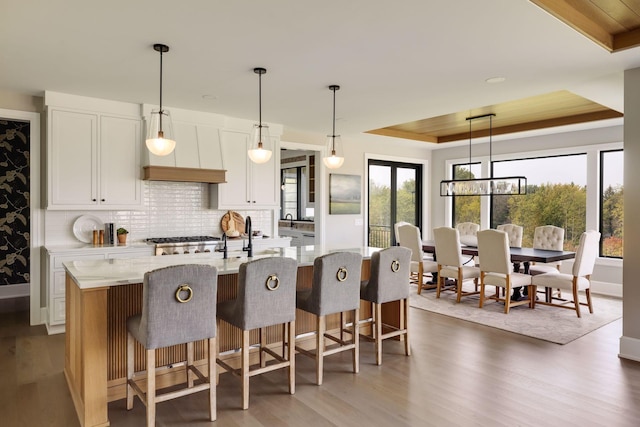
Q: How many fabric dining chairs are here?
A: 8